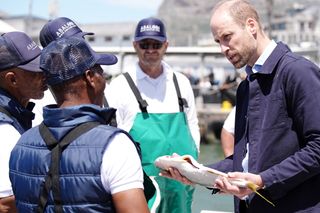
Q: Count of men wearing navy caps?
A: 4